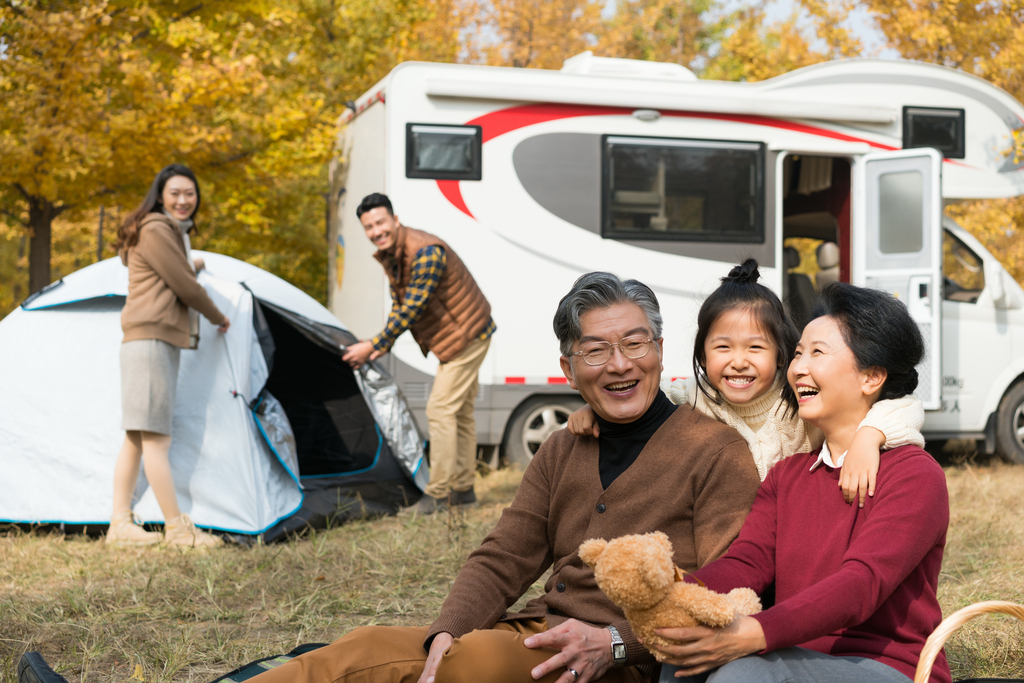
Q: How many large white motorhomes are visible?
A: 1